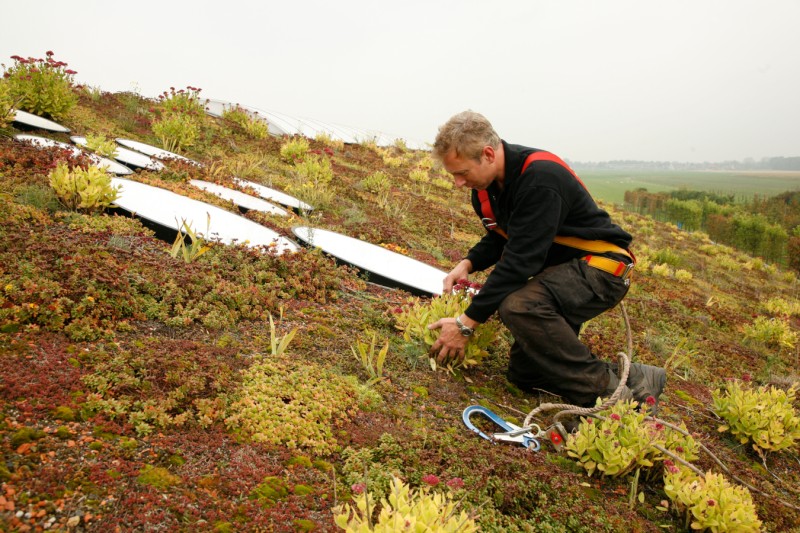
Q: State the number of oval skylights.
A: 8